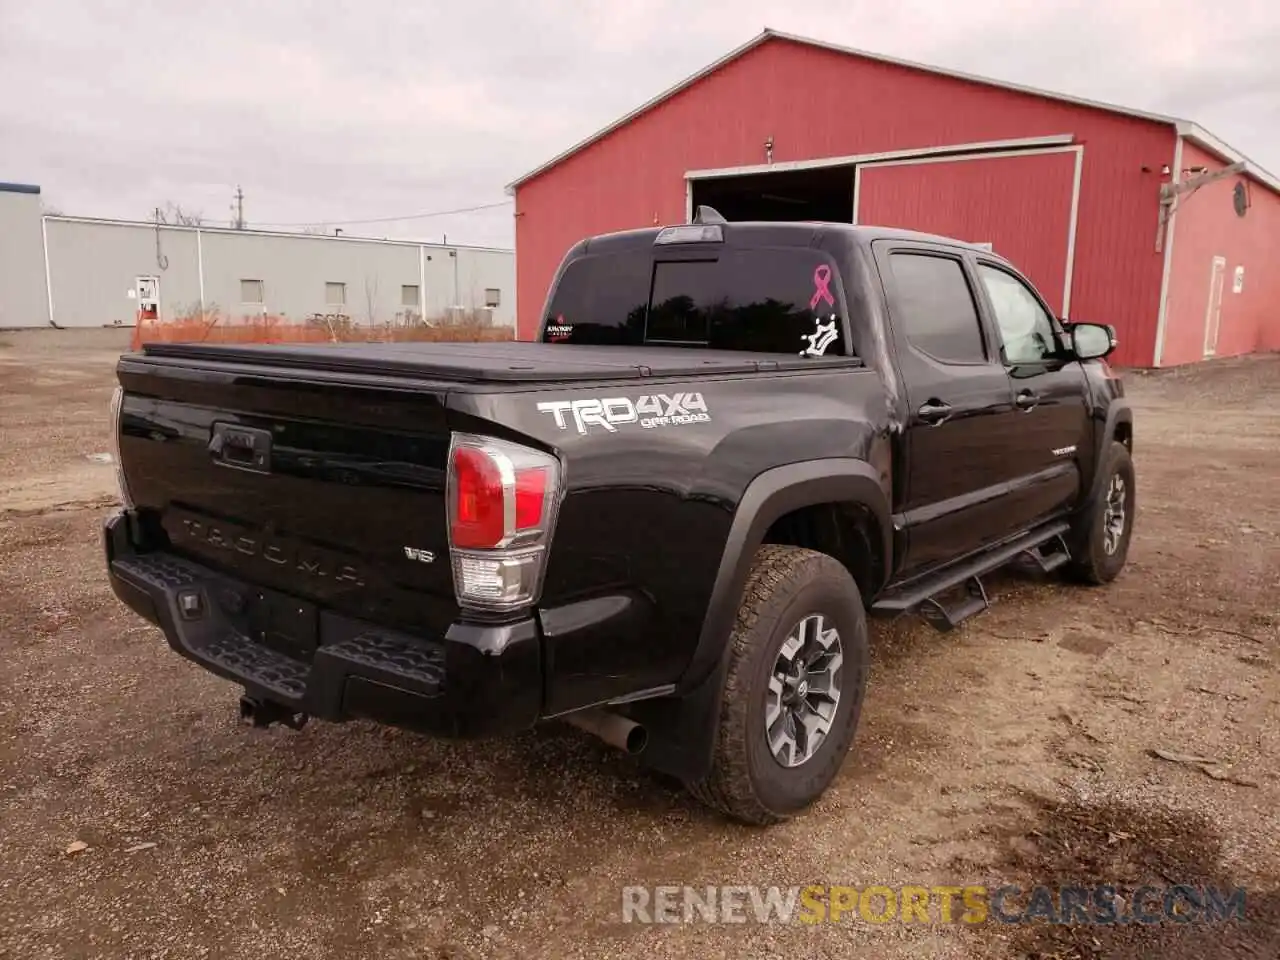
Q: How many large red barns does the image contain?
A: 1